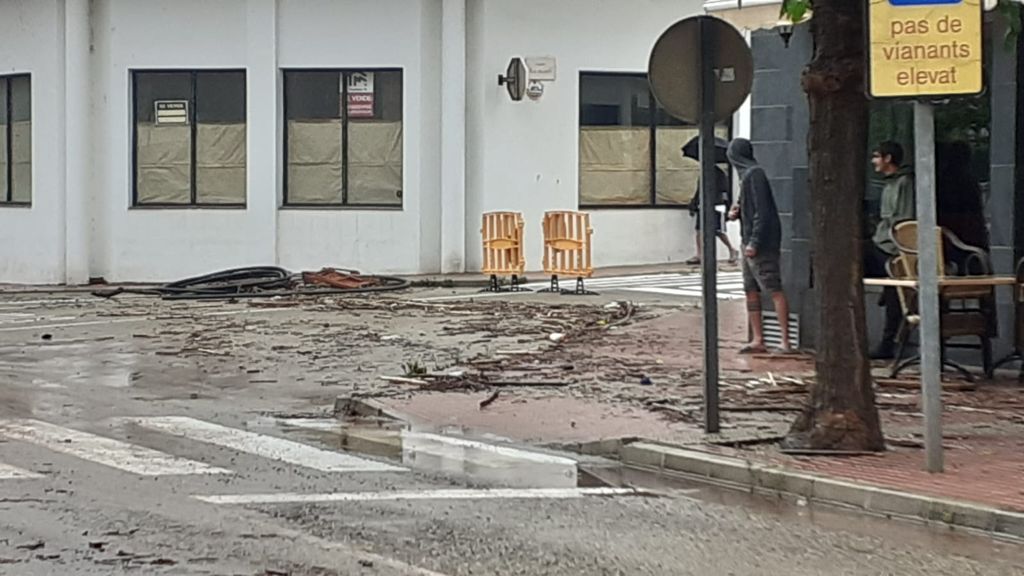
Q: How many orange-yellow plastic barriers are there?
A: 2